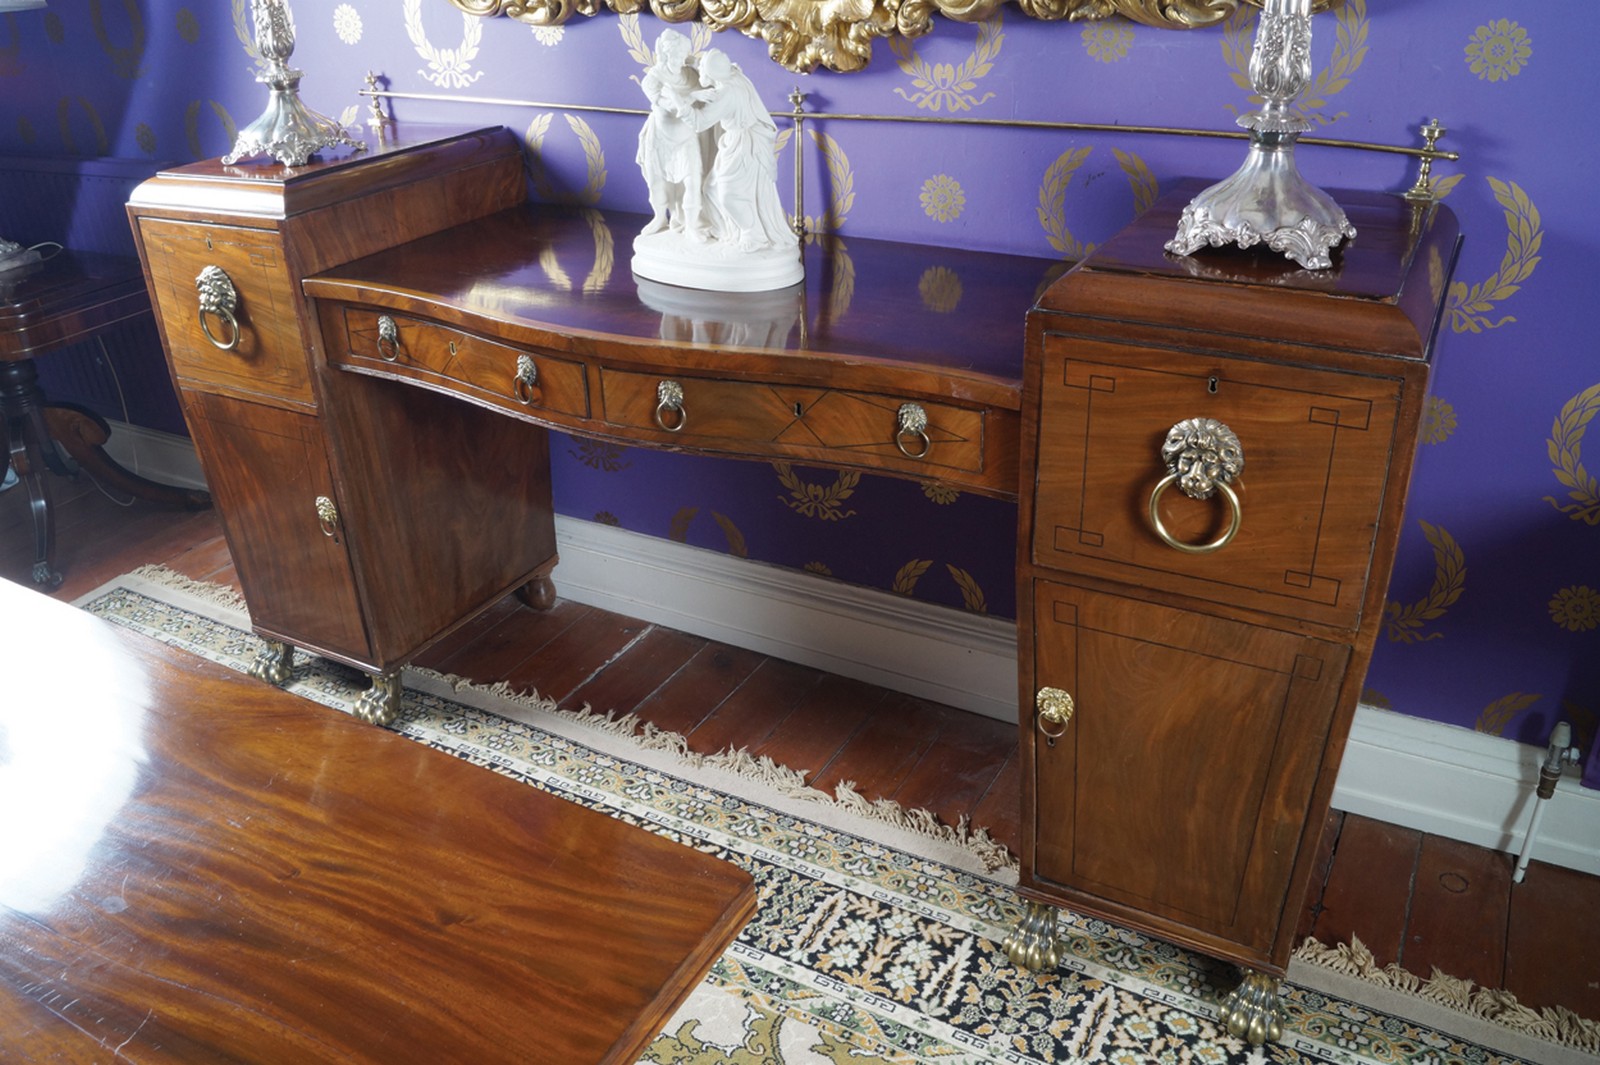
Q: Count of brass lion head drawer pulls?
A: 8